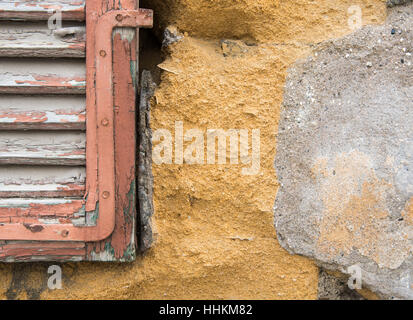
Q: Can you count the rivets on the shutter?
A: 5